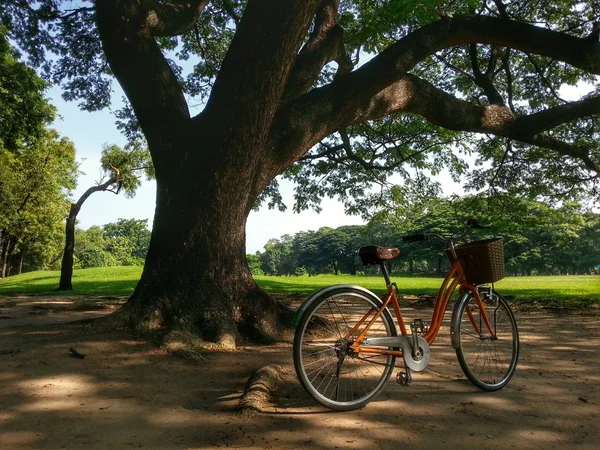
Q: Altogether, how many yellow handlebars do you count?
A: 0